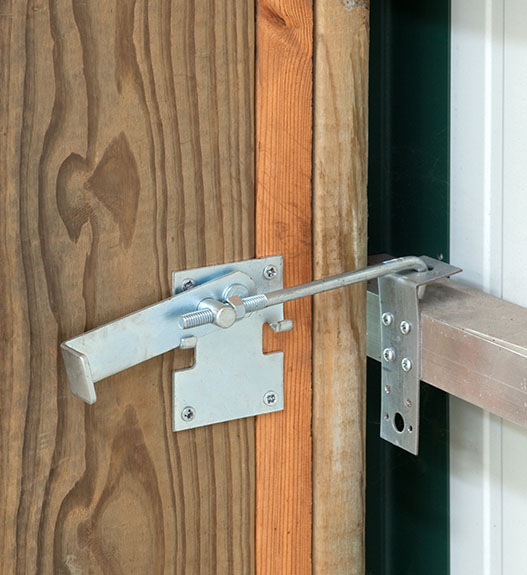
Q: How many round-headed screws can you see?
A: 8